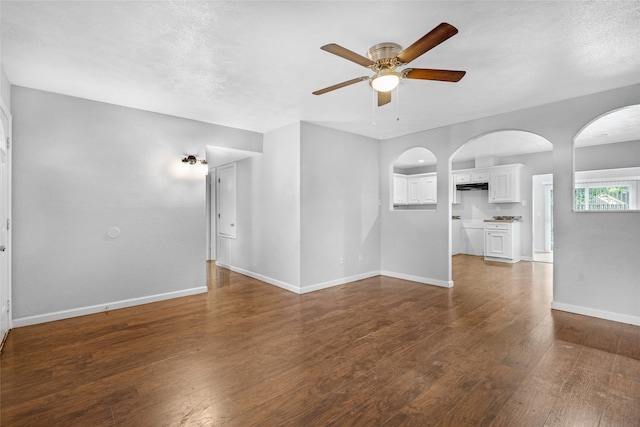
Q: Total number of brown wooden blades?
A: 5